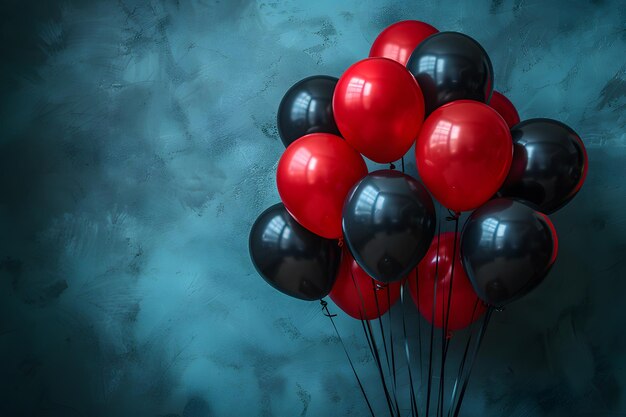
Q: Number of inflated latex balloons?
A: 13